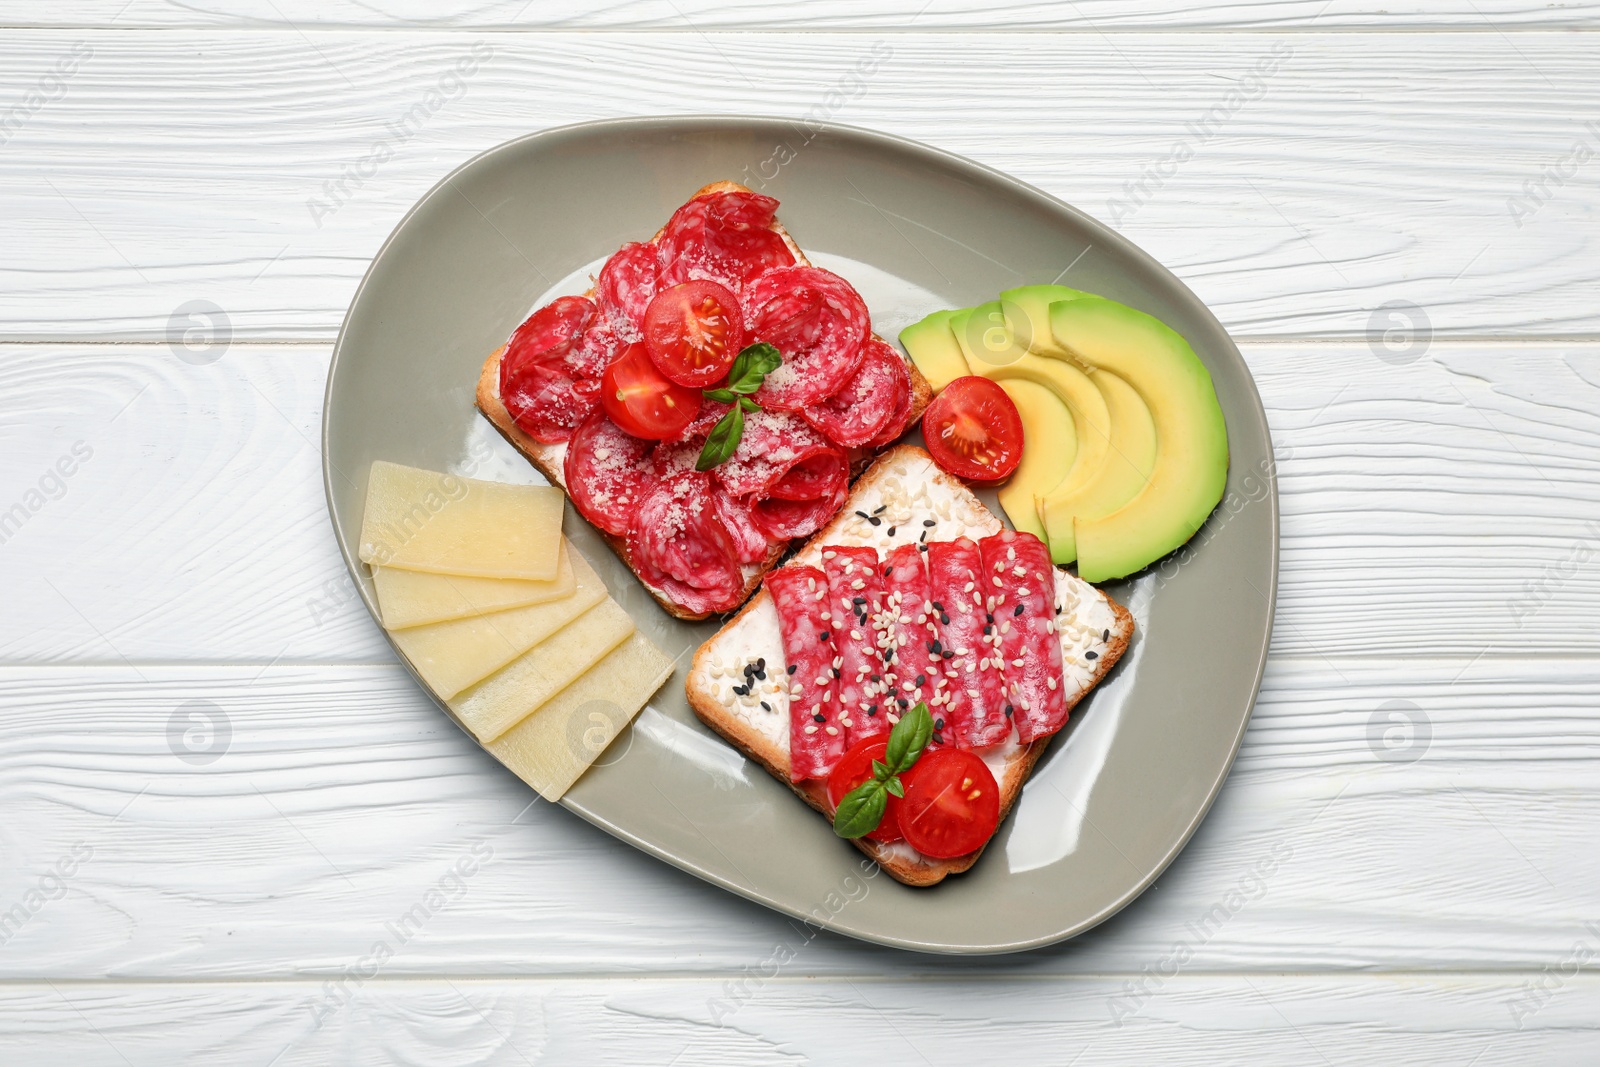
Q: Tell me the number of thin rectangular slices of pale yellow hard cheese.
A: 5